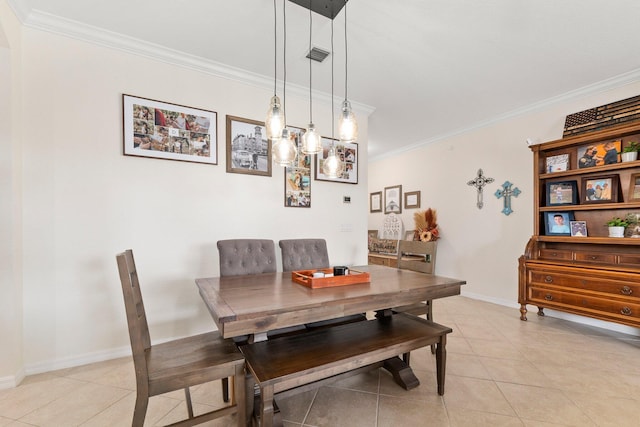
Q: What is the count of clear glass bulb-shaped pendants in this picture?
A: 5